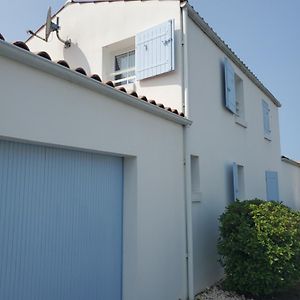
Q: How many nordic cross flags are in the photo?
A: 0